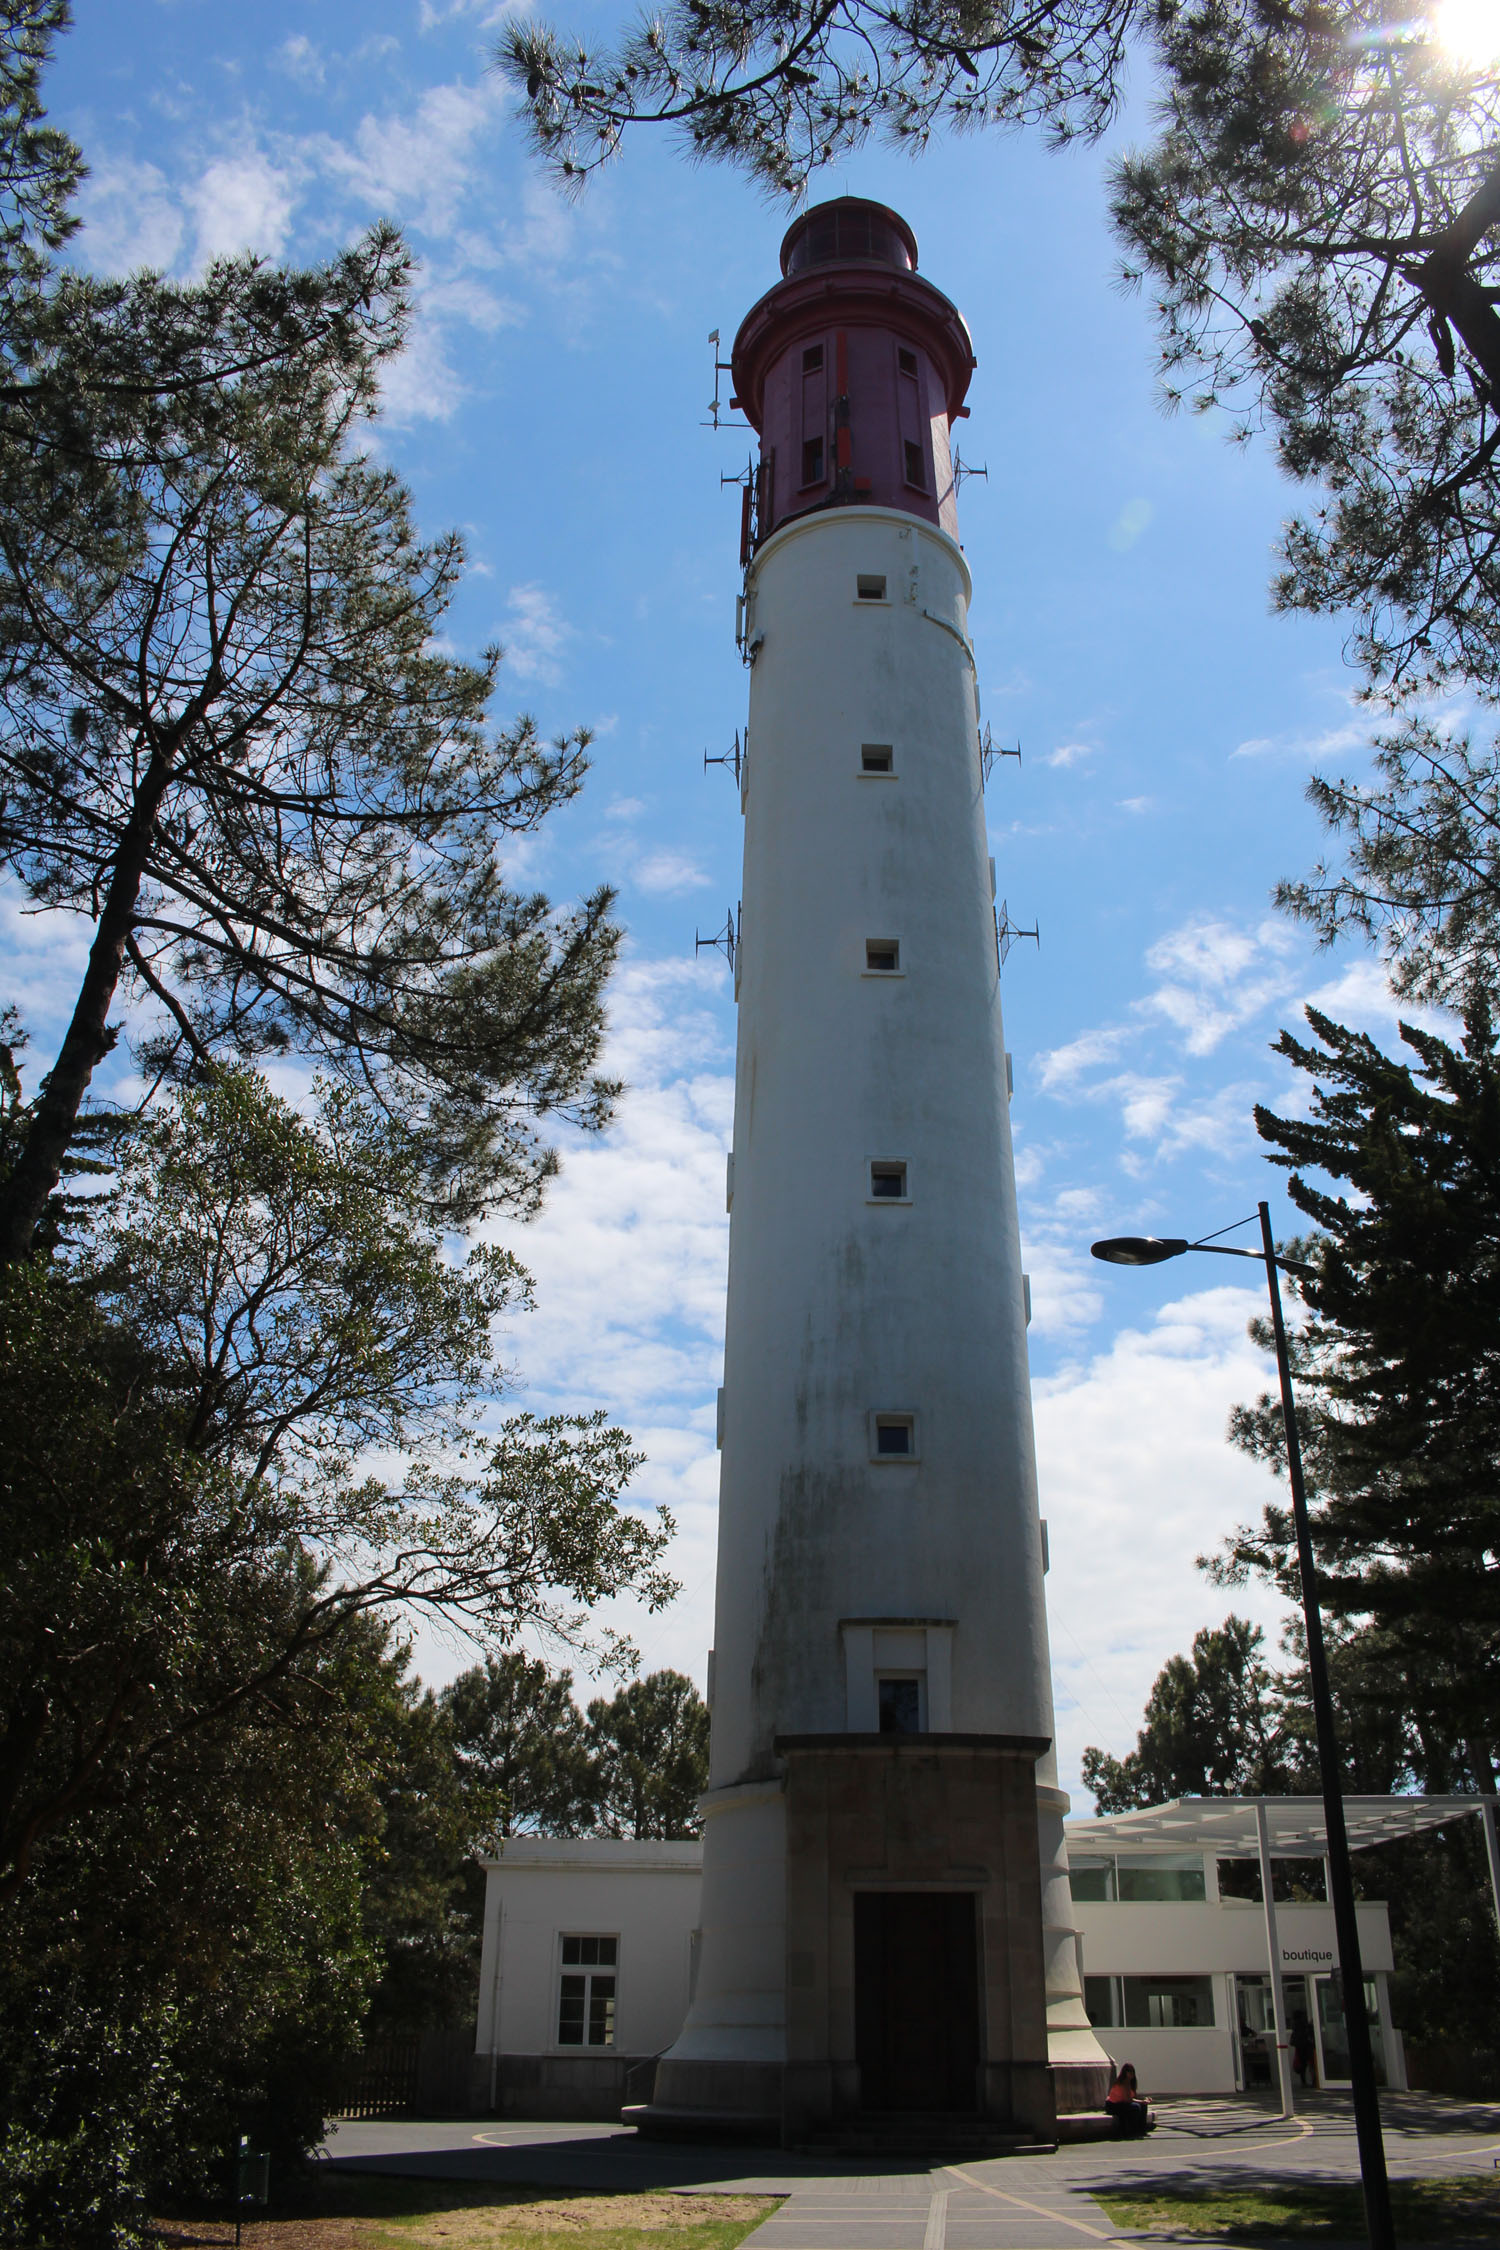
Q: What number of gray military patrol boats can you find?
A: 0